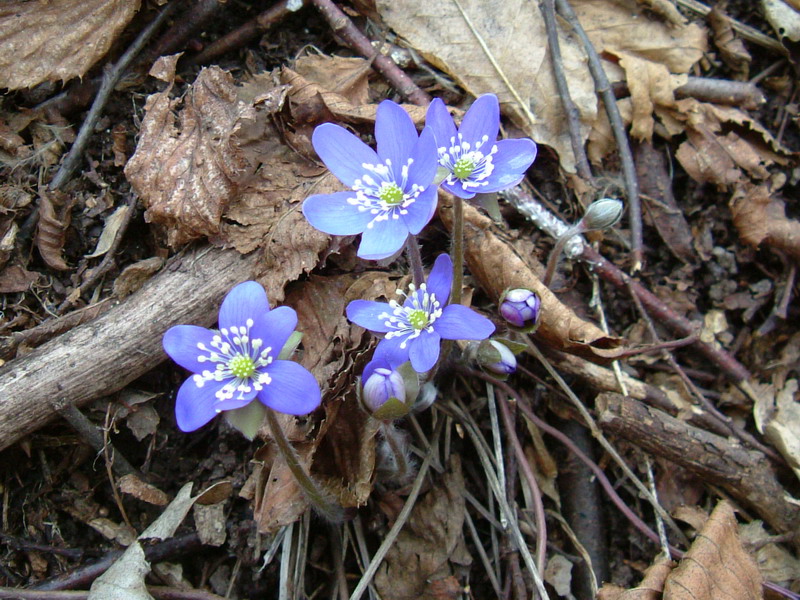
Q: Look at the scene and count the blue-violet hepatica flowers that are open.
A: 4